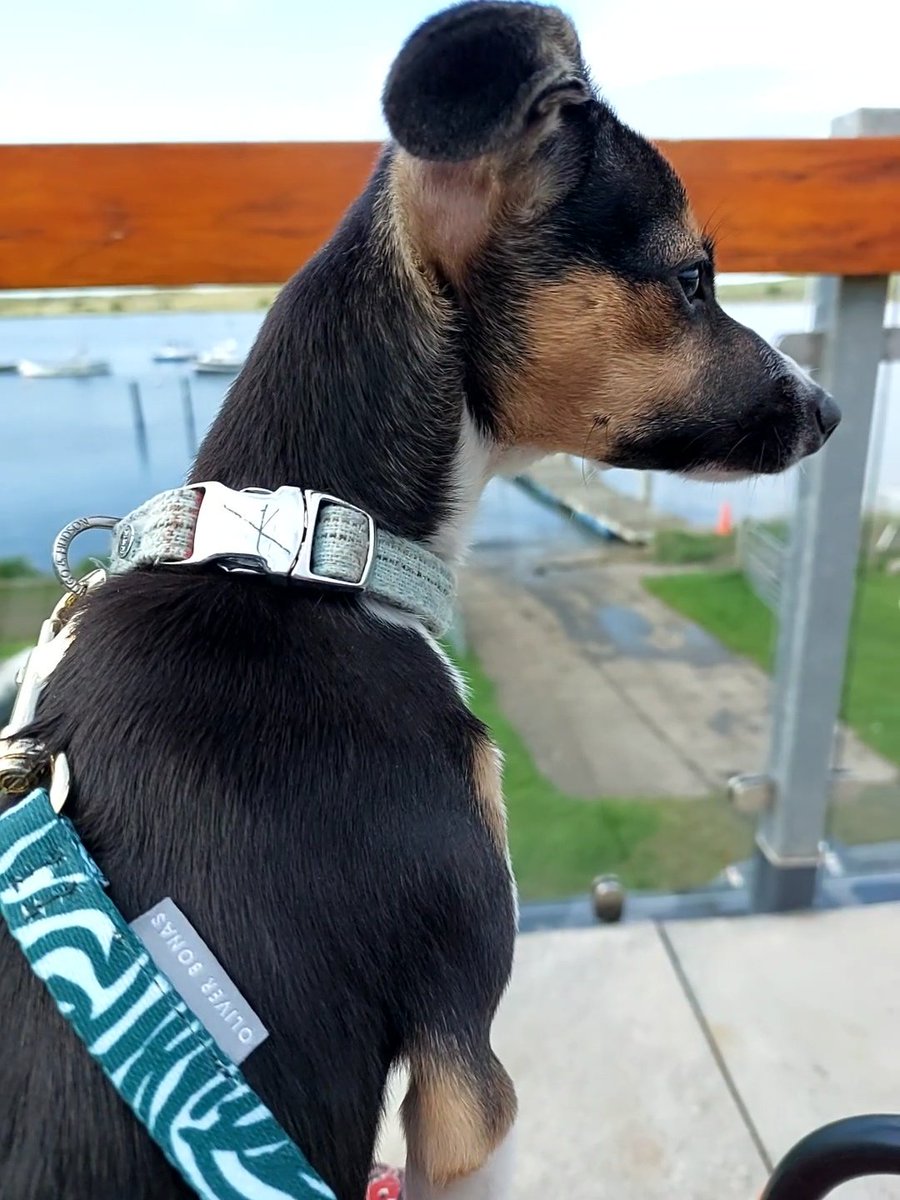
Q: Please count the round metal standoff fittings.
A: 2